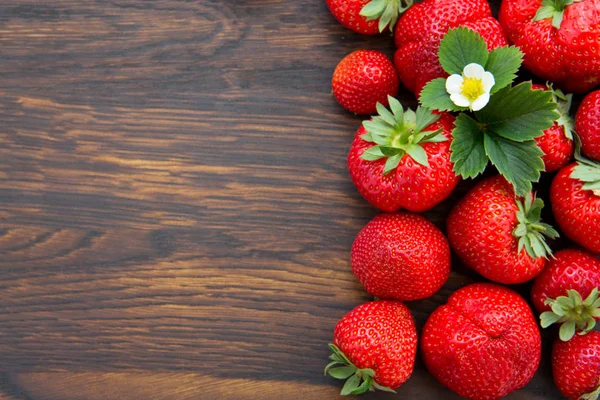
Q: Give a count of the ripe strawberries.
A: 14